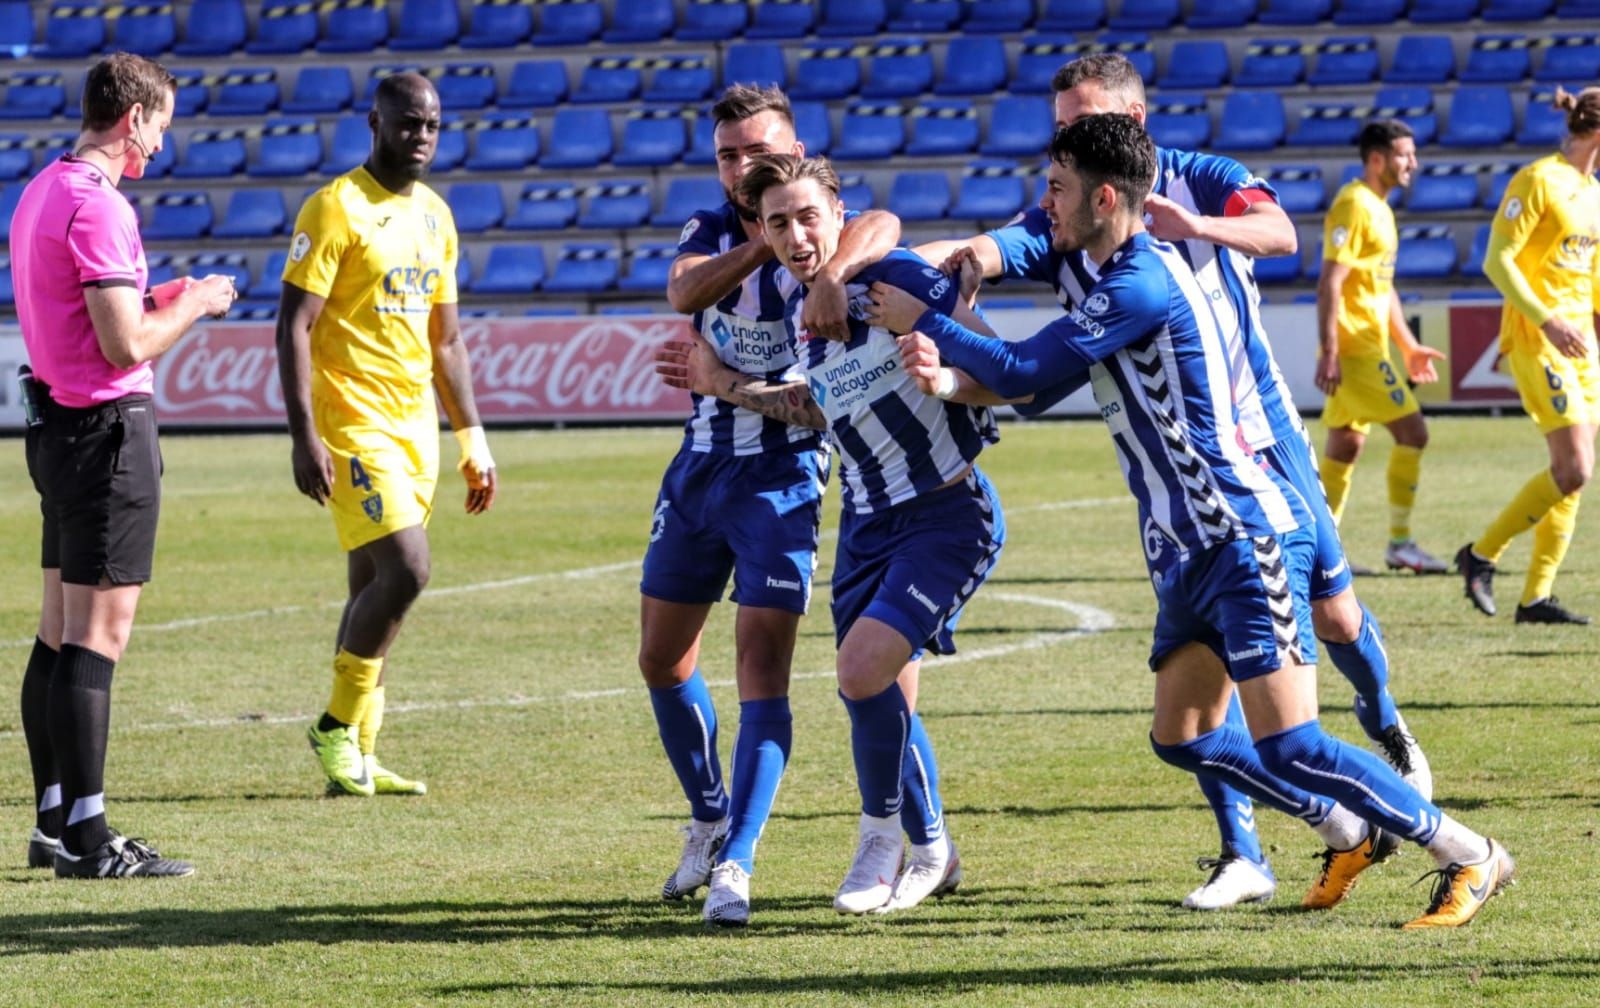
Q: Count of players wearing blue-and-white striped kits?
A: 4